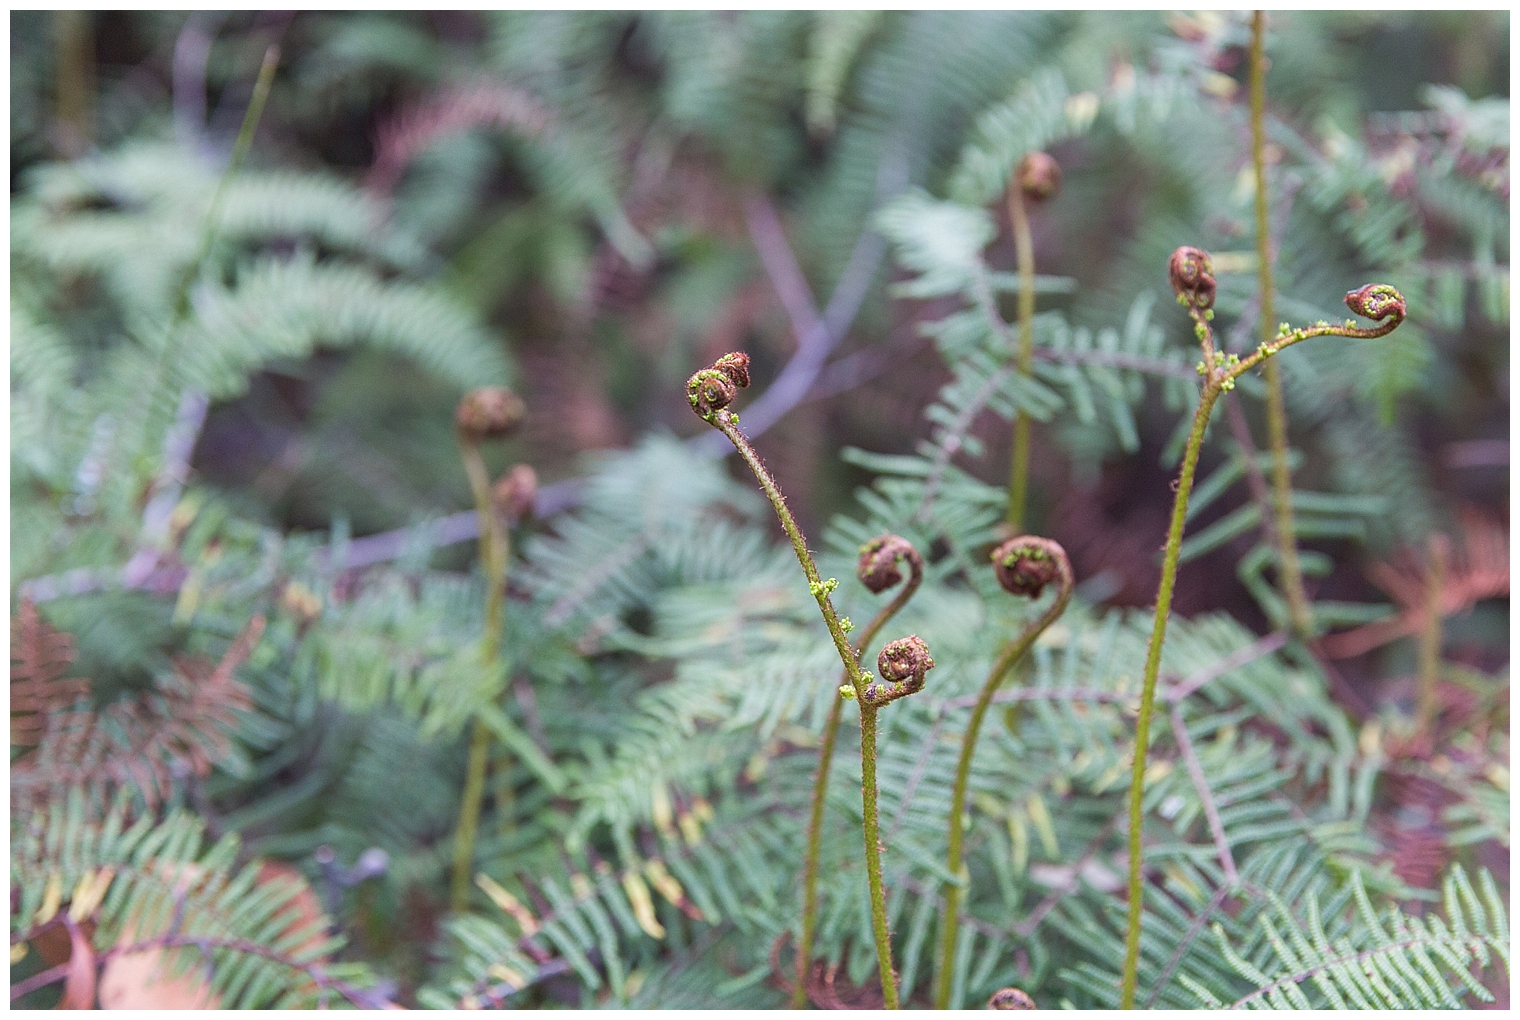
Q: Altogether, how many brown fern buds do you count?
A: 10